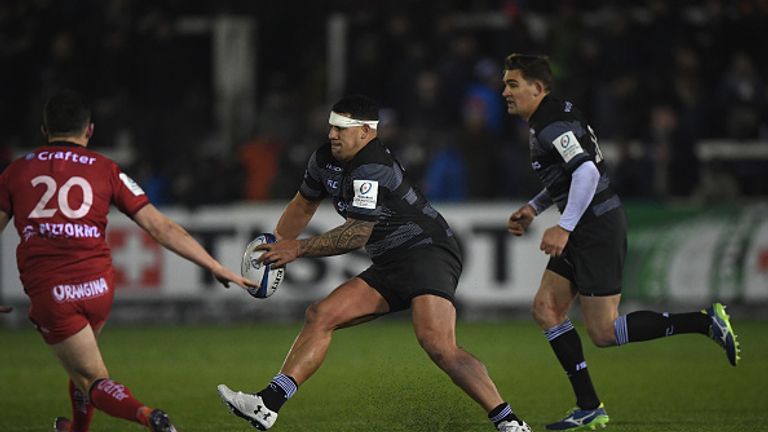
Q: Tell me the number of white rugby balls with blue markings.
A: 1